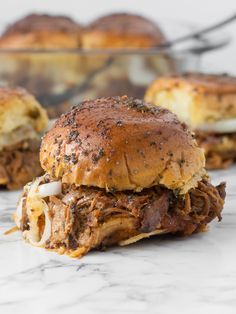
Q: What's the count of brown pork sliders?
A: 5